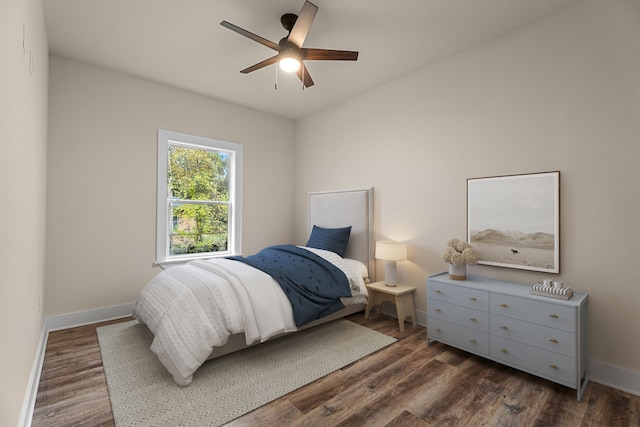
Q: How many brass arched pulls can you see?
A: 12